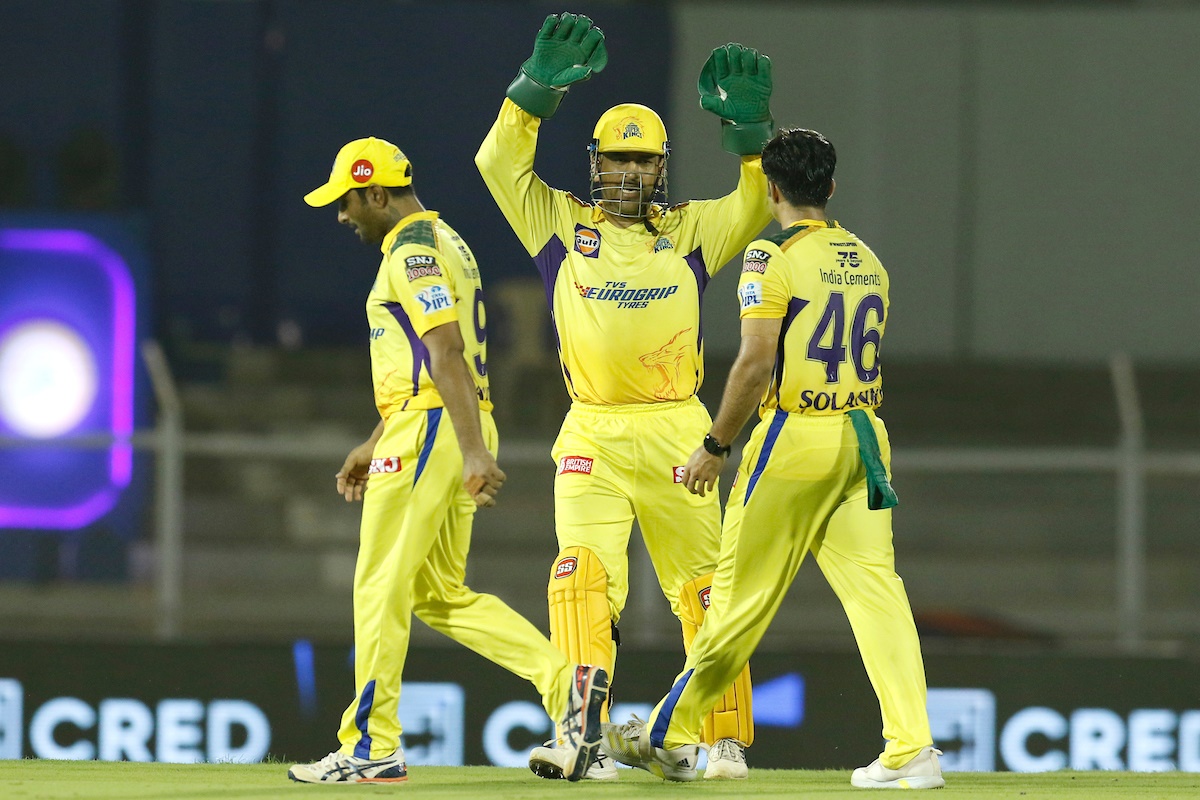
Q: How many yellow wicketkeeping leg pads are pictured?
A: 2